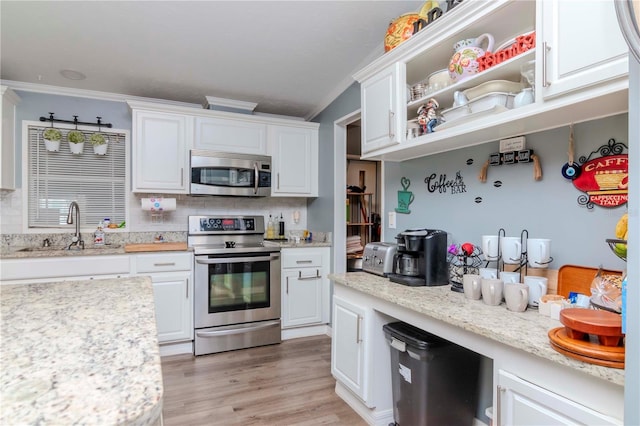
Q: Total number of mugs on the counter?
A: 9